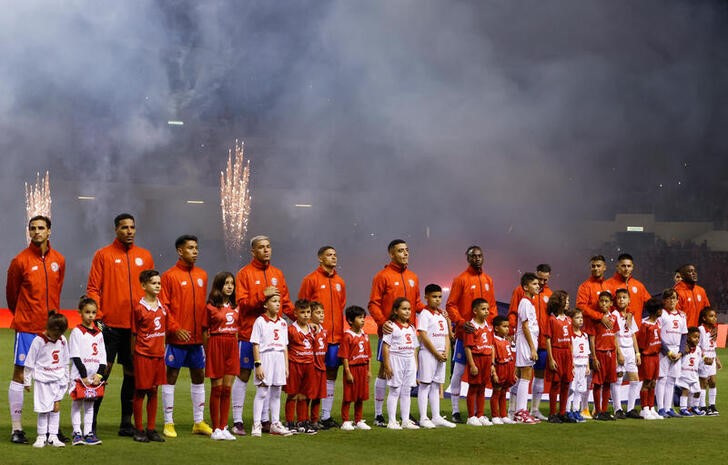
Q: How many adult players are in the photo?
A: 11